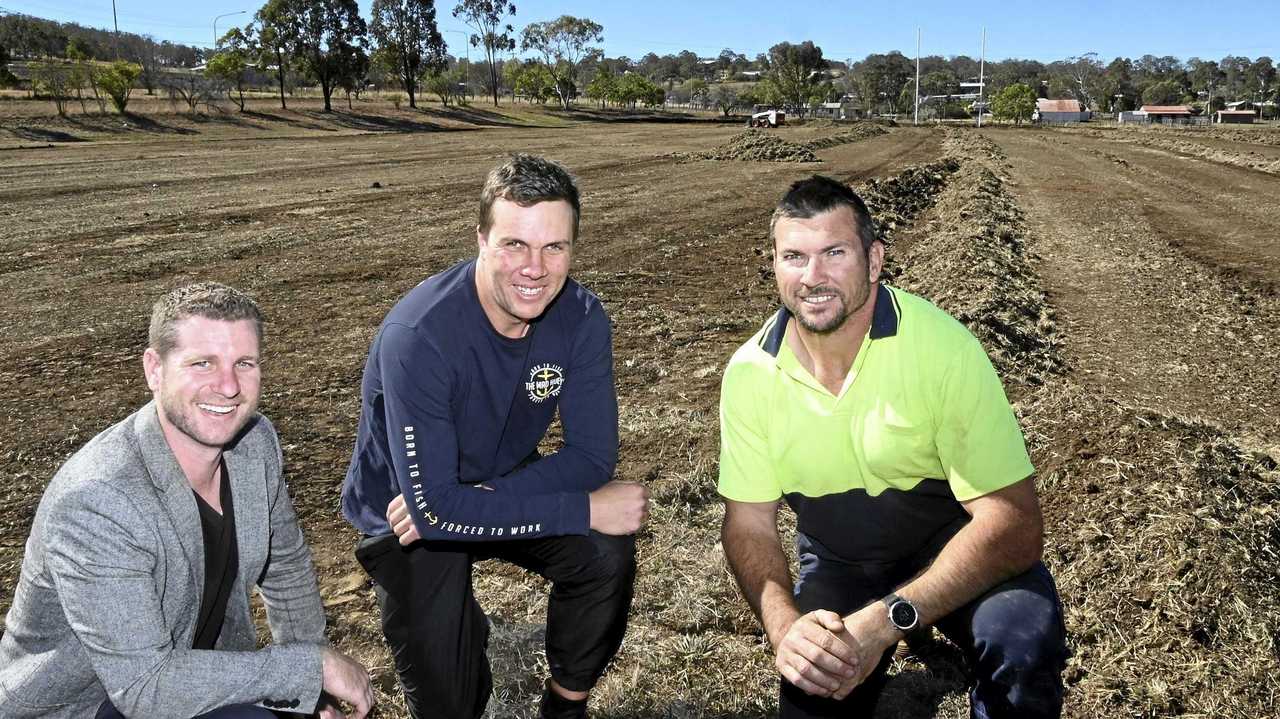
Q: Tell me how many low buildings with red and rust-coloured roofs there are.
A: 3